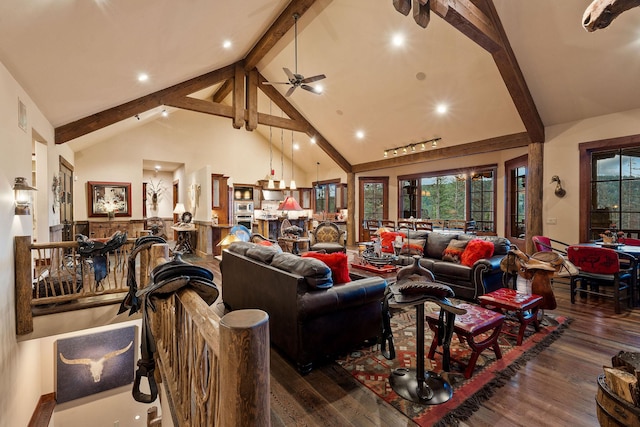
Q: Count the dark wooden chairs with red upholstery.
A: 3